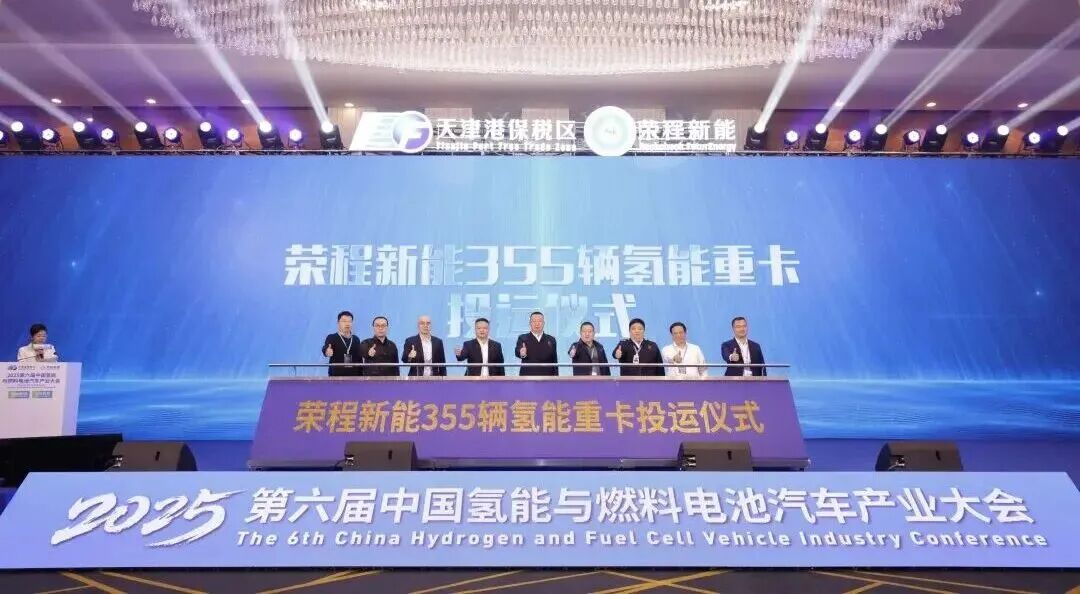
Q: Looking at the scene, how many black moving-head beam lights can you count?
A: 12